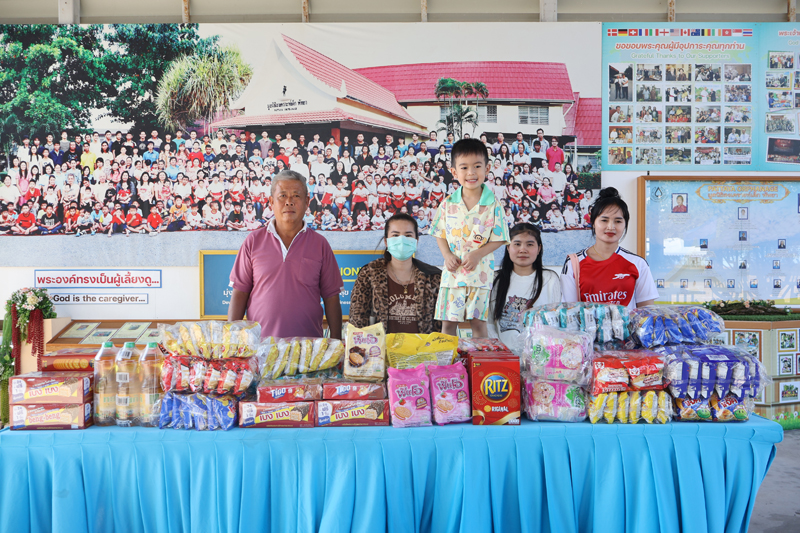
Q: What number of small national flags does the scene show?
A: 14